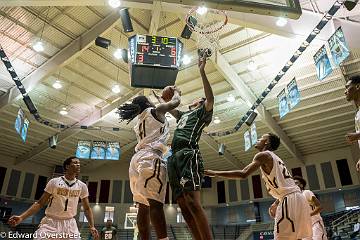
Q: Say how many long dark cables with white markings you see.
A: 2